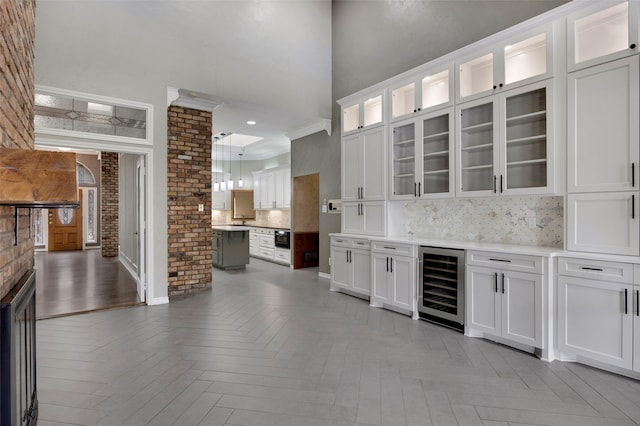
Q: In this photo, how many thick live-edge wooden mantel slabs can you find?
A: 1